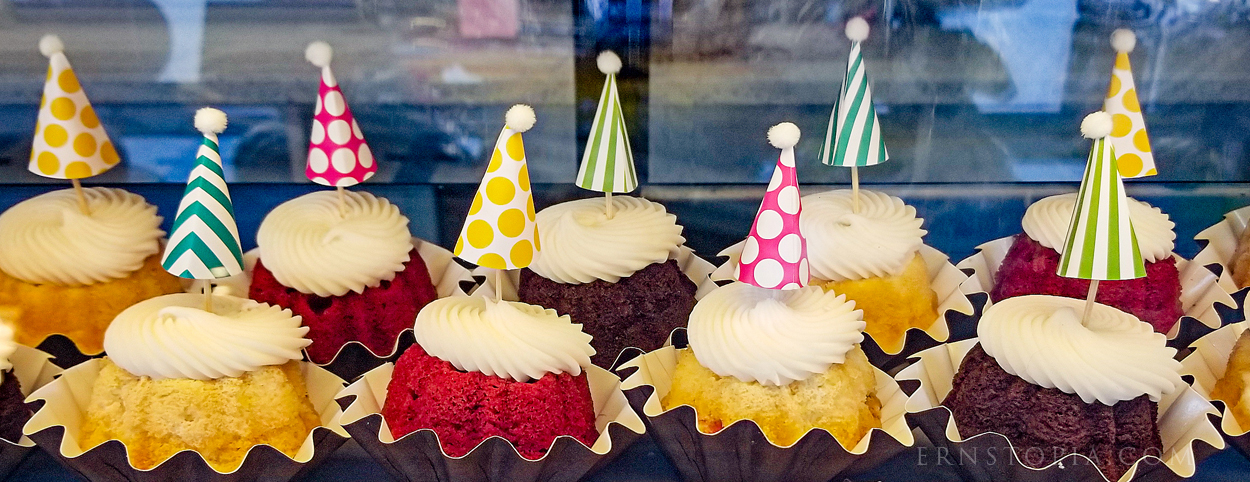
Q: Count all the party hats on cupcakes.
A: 9